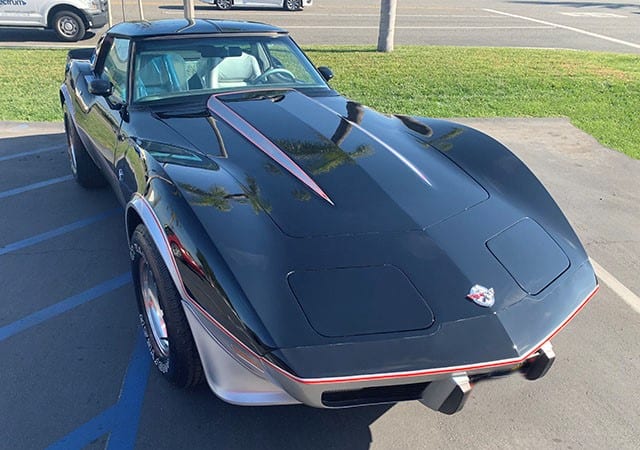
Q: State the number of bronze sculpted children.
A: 0